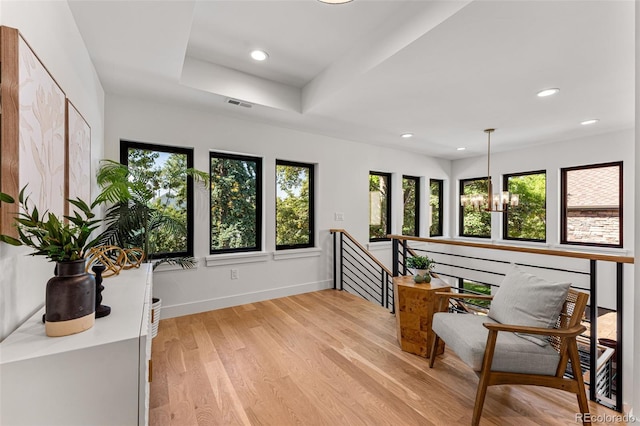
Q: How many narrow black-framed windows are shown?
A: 9